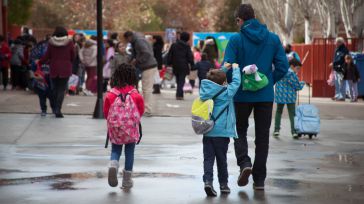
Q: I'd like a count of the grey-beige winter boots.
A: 2